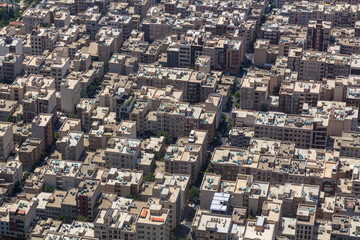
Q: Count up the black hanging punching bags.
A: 0